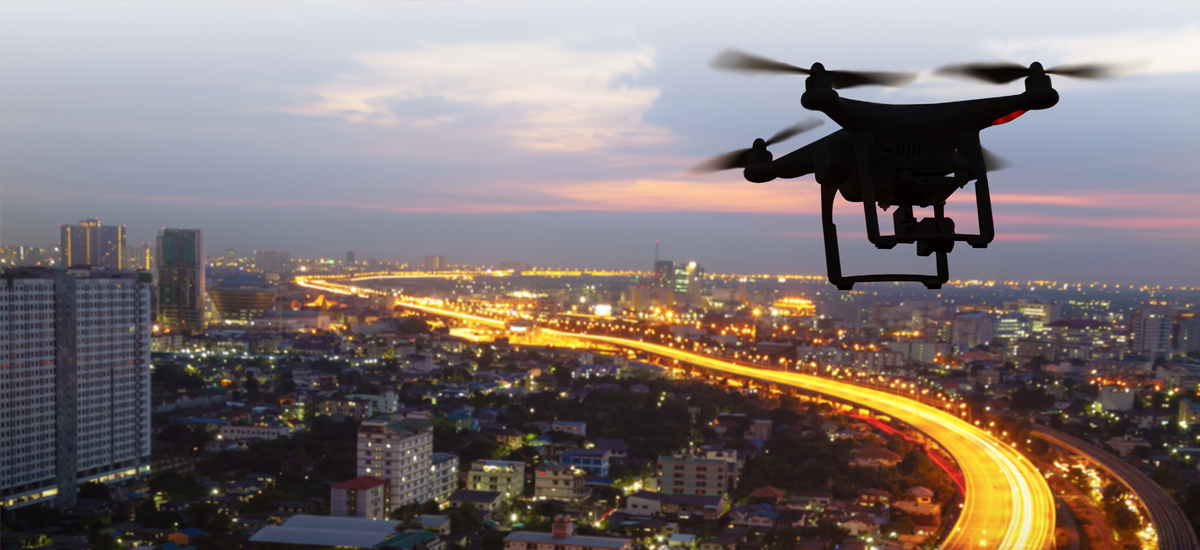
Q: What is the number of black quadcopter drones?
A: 1